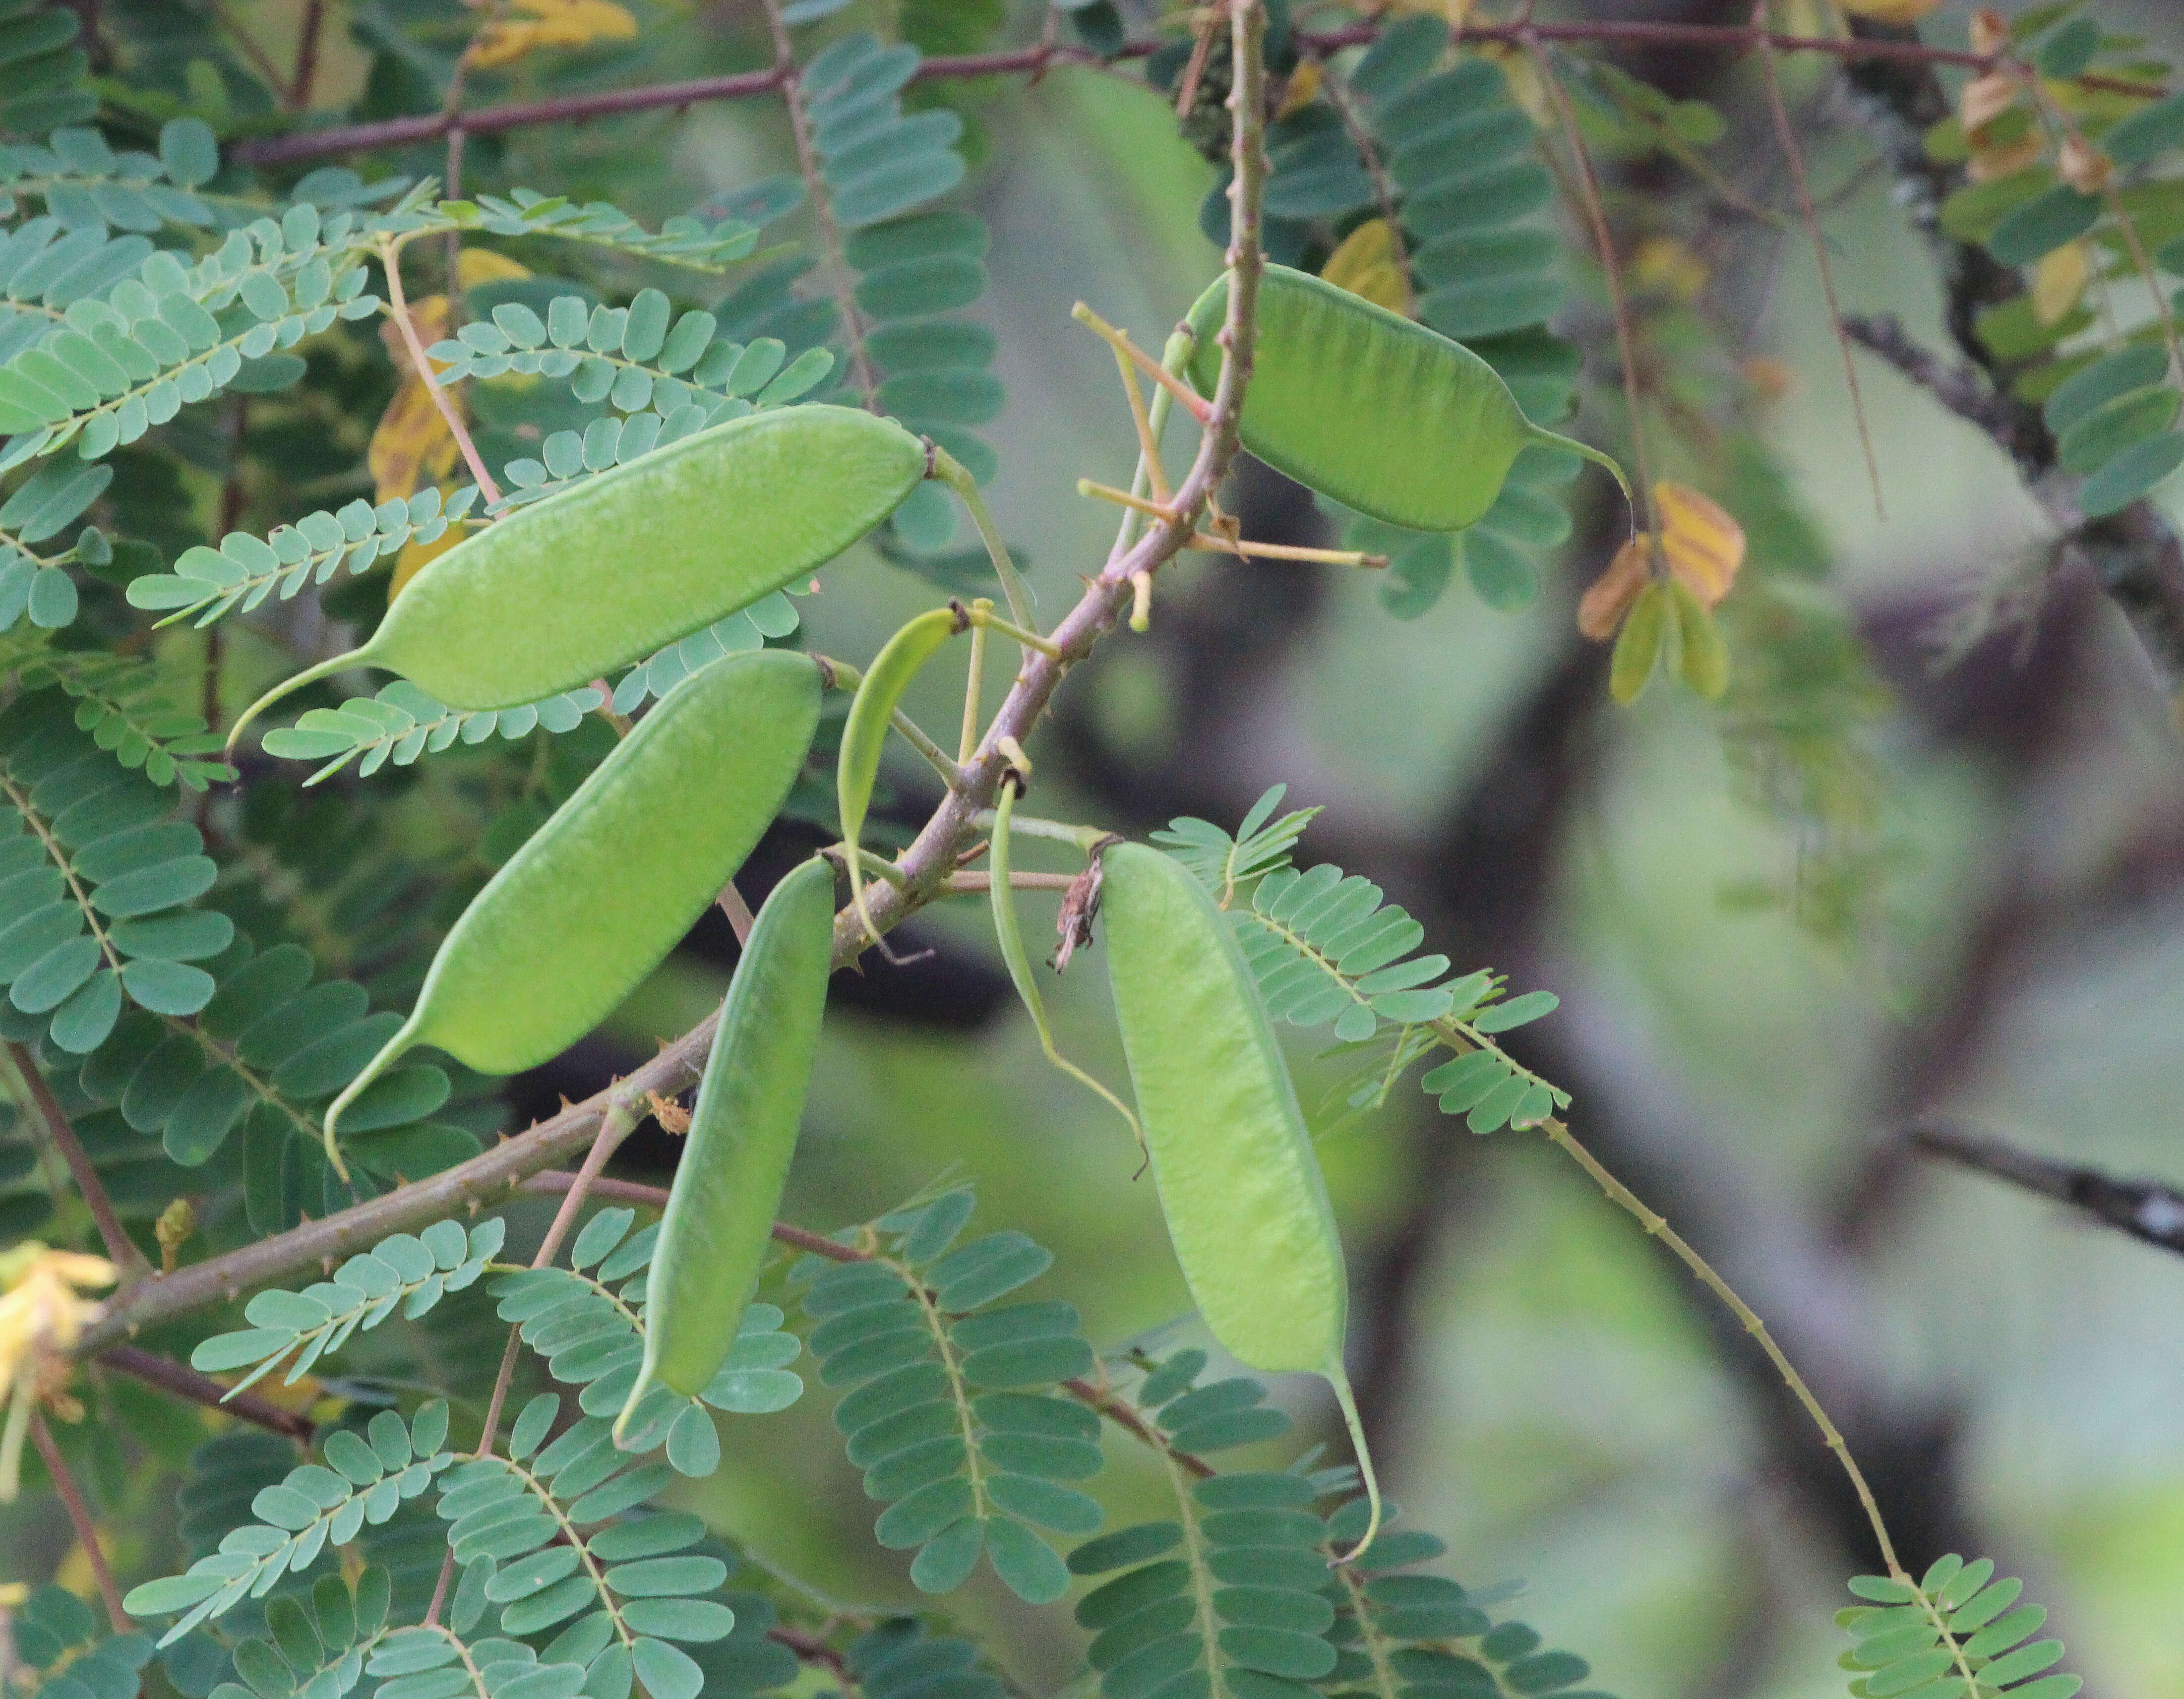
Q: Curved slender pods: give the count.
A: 2